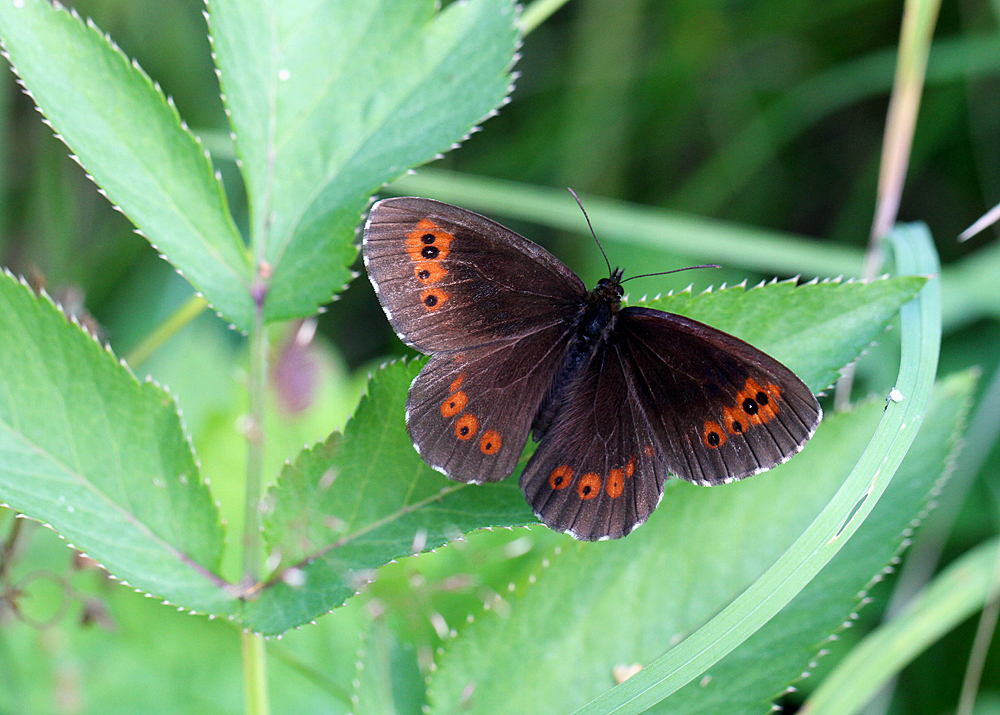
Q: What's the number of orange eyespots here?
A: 14